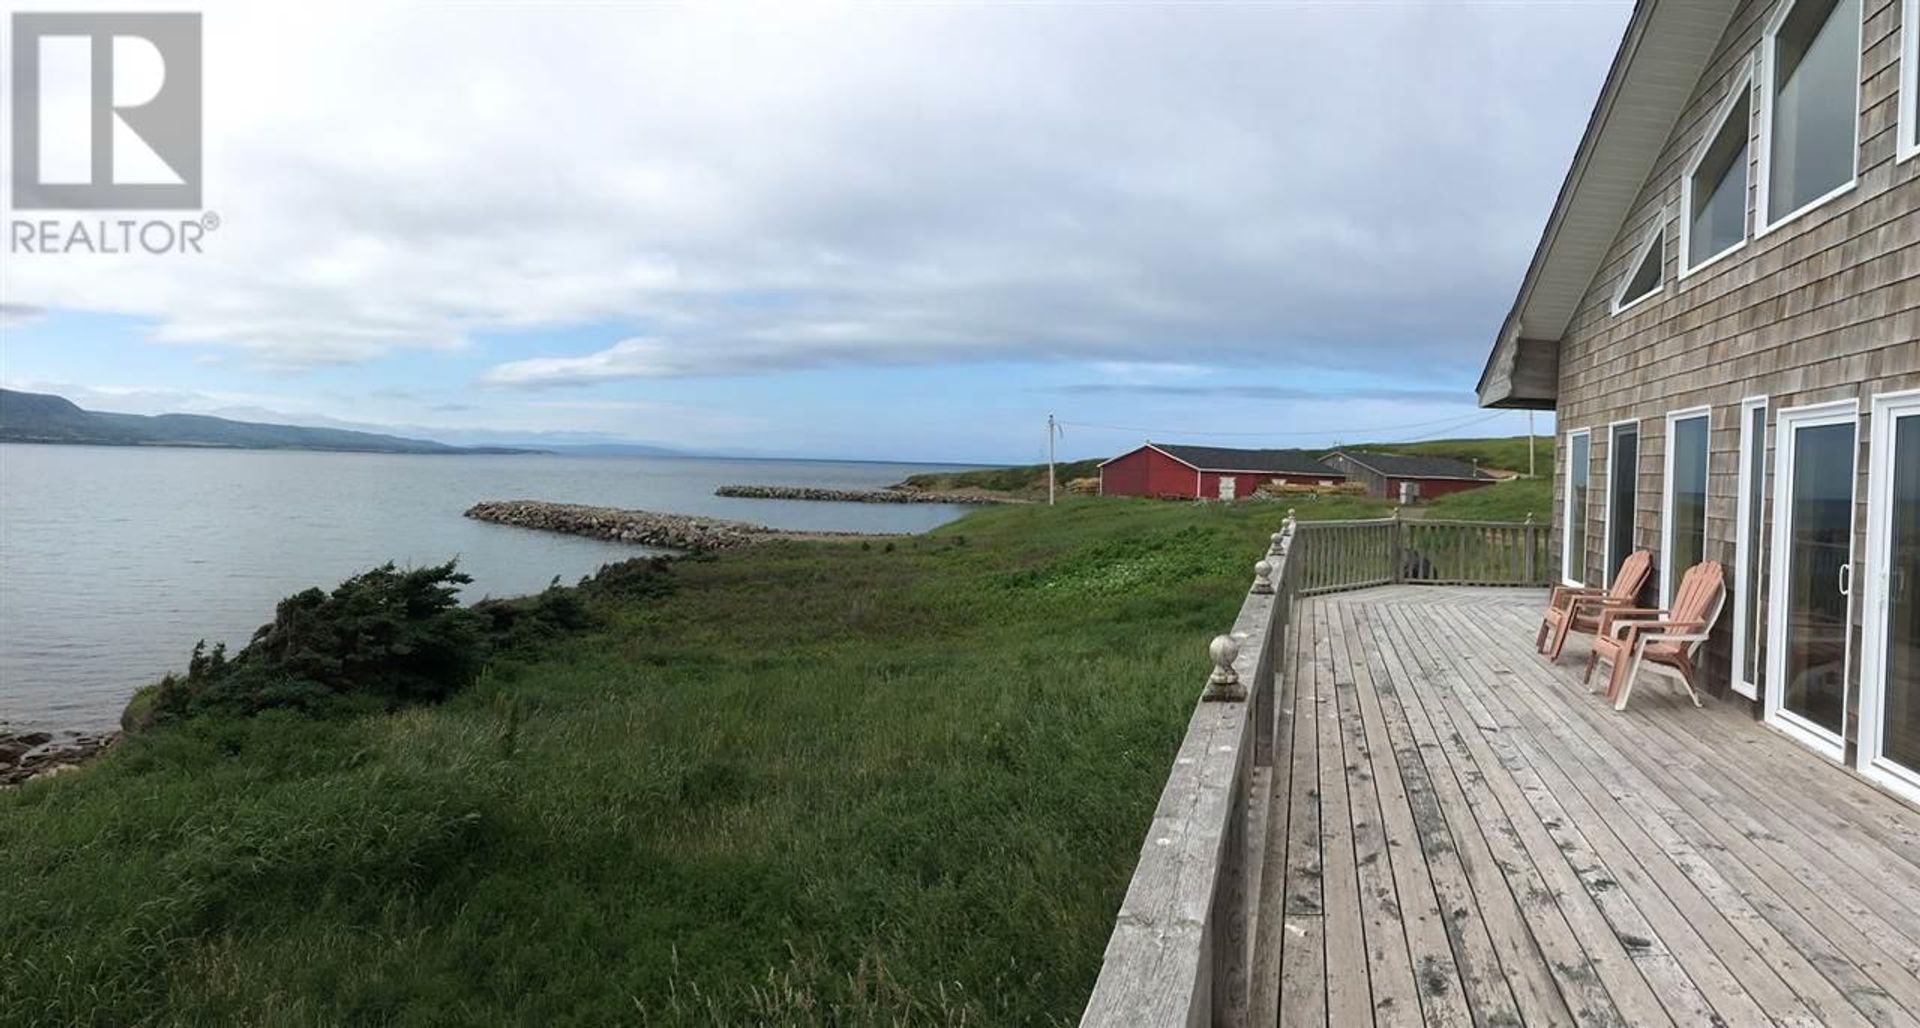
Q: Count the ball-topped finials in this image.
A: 7